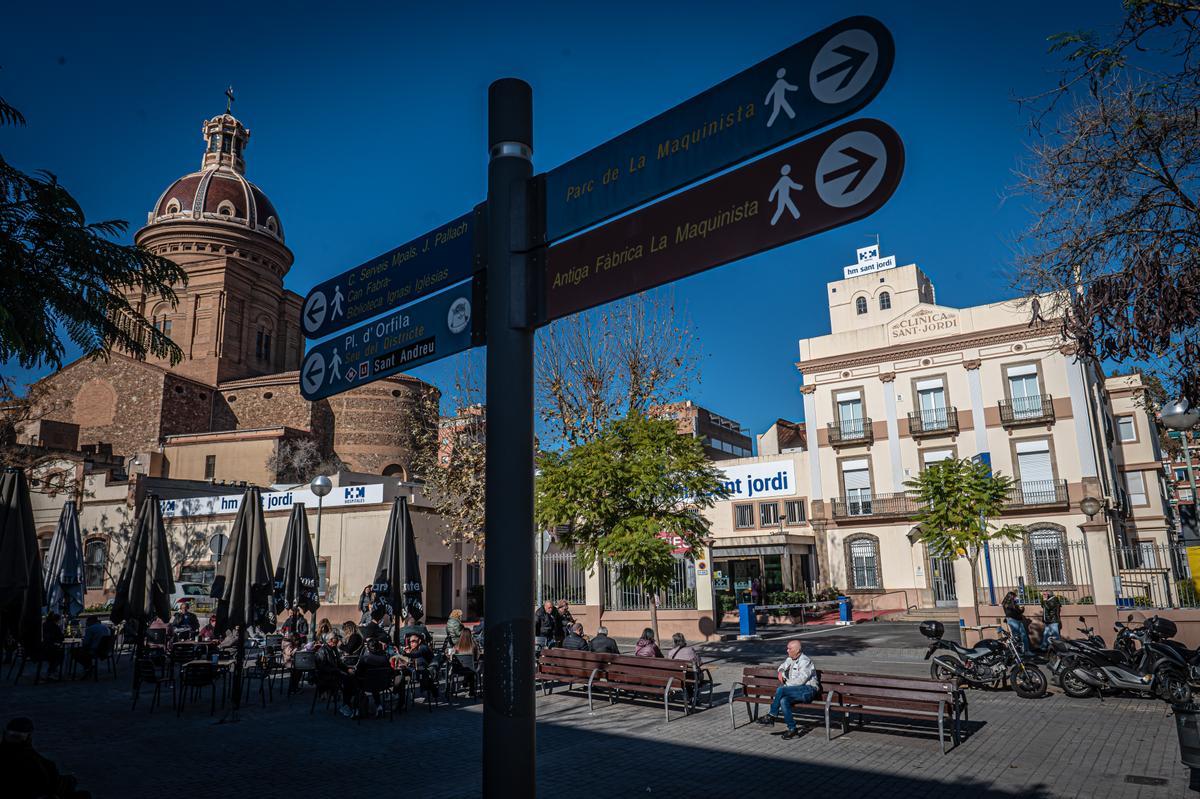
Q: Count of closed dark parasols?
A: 6